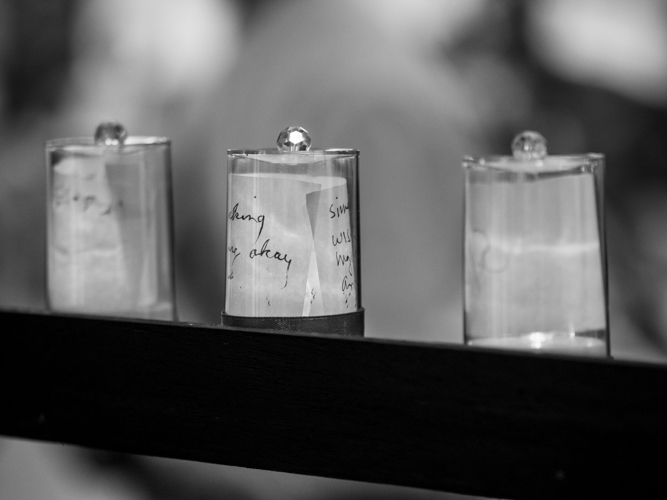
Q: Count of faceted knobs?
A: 3